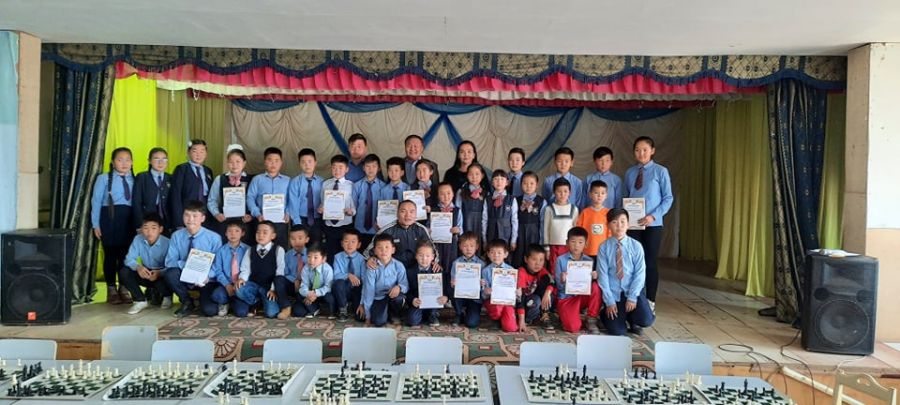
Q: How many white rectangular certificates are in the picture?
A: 12